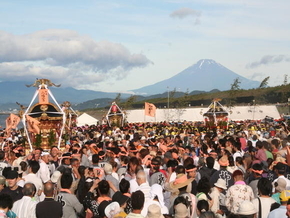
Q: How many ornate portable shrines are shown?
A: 4